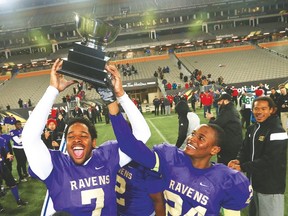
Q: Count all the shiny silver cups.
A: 1